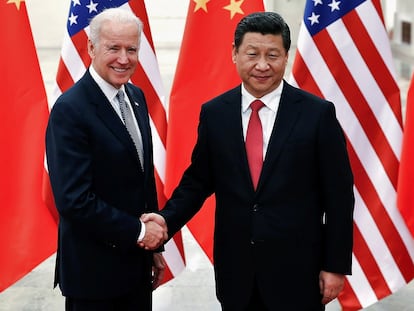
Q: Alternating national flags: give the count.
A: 5